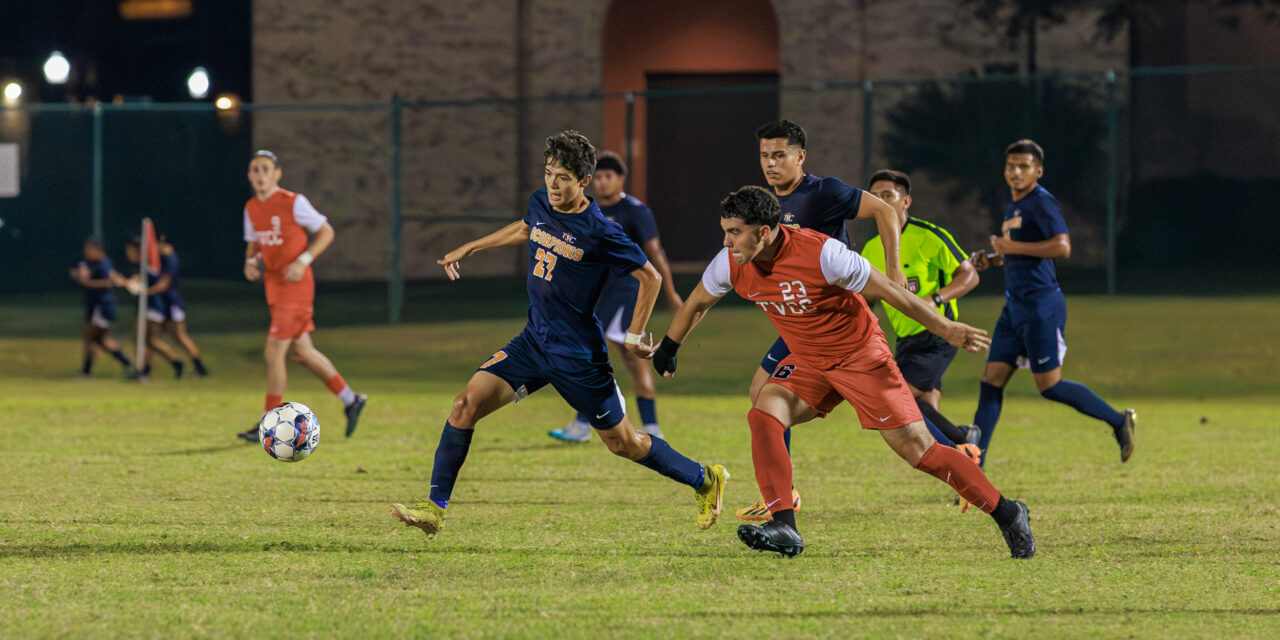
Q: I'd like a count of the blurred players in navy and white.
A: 3